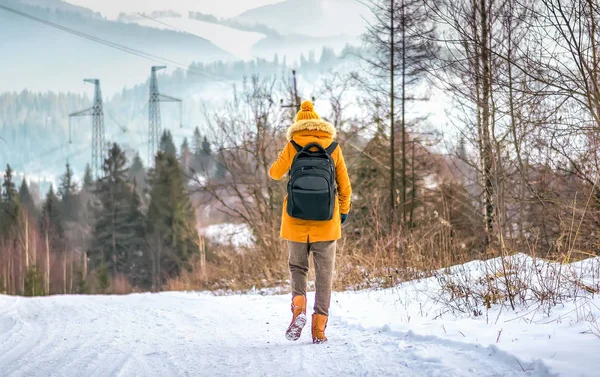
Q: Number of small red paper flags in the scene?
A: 0